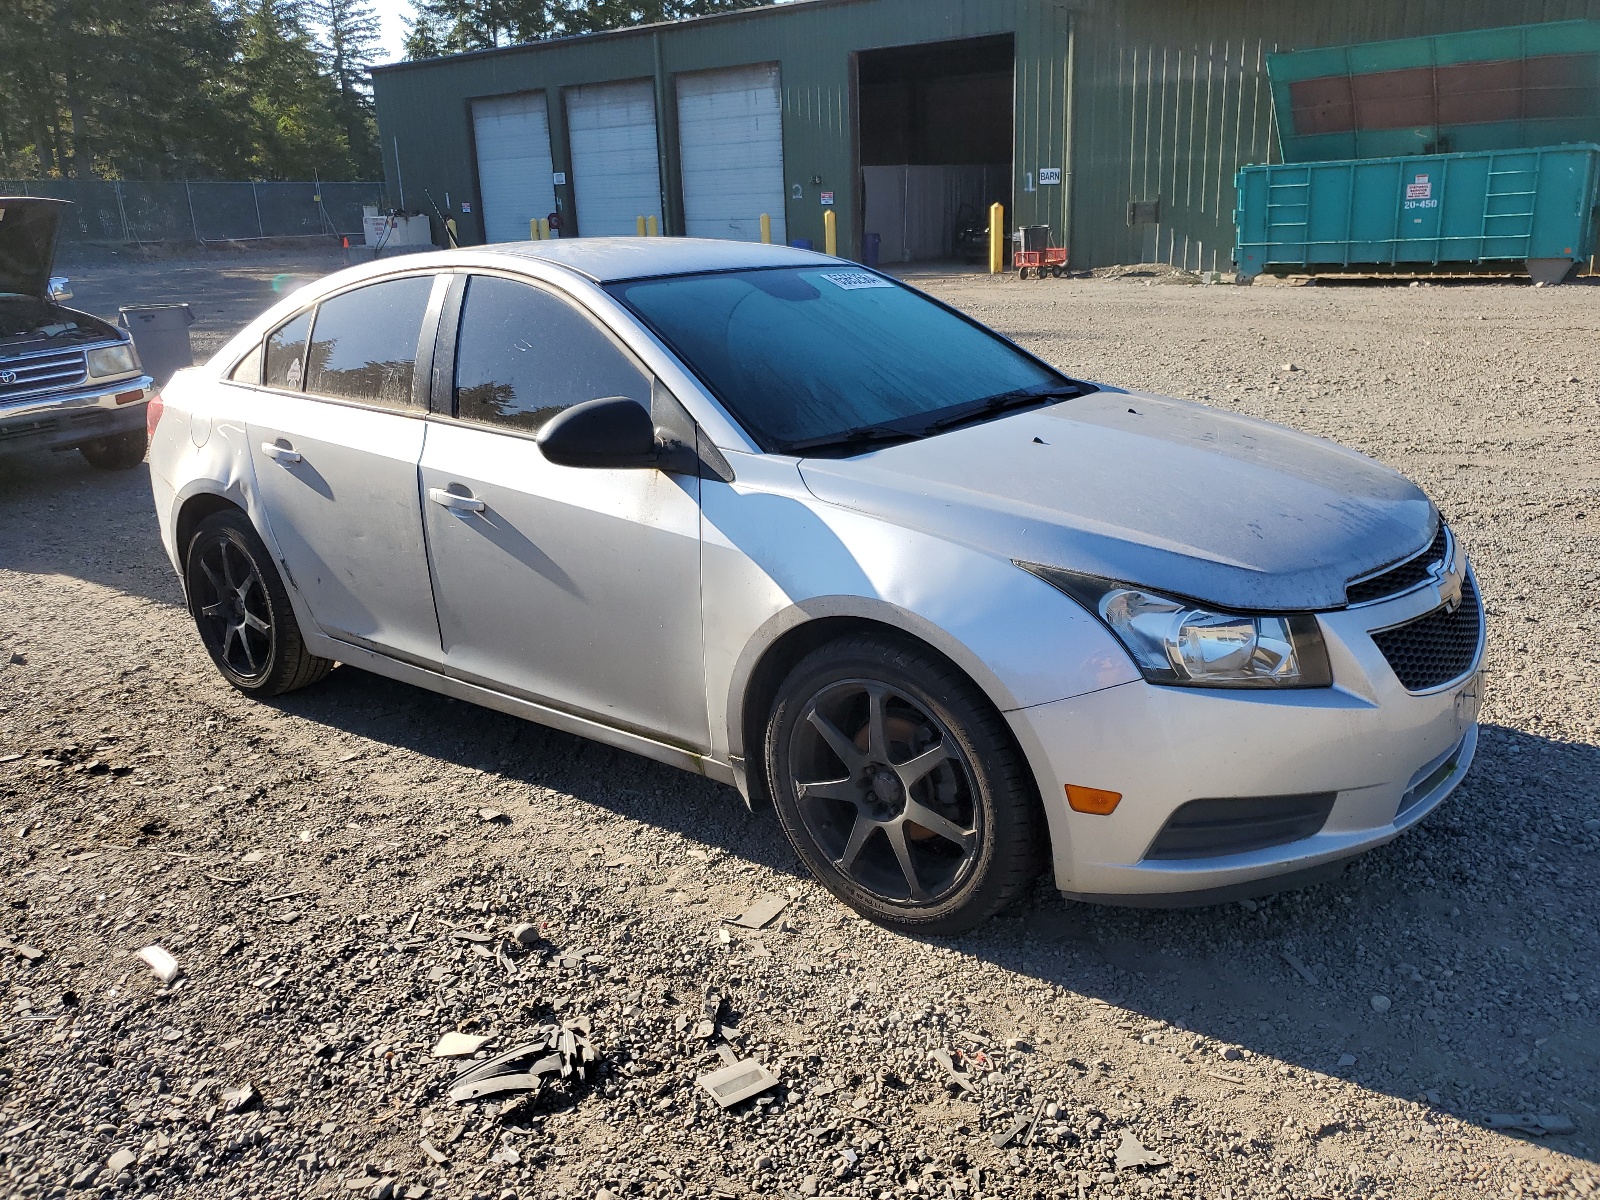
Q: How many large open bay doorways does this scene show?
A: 1